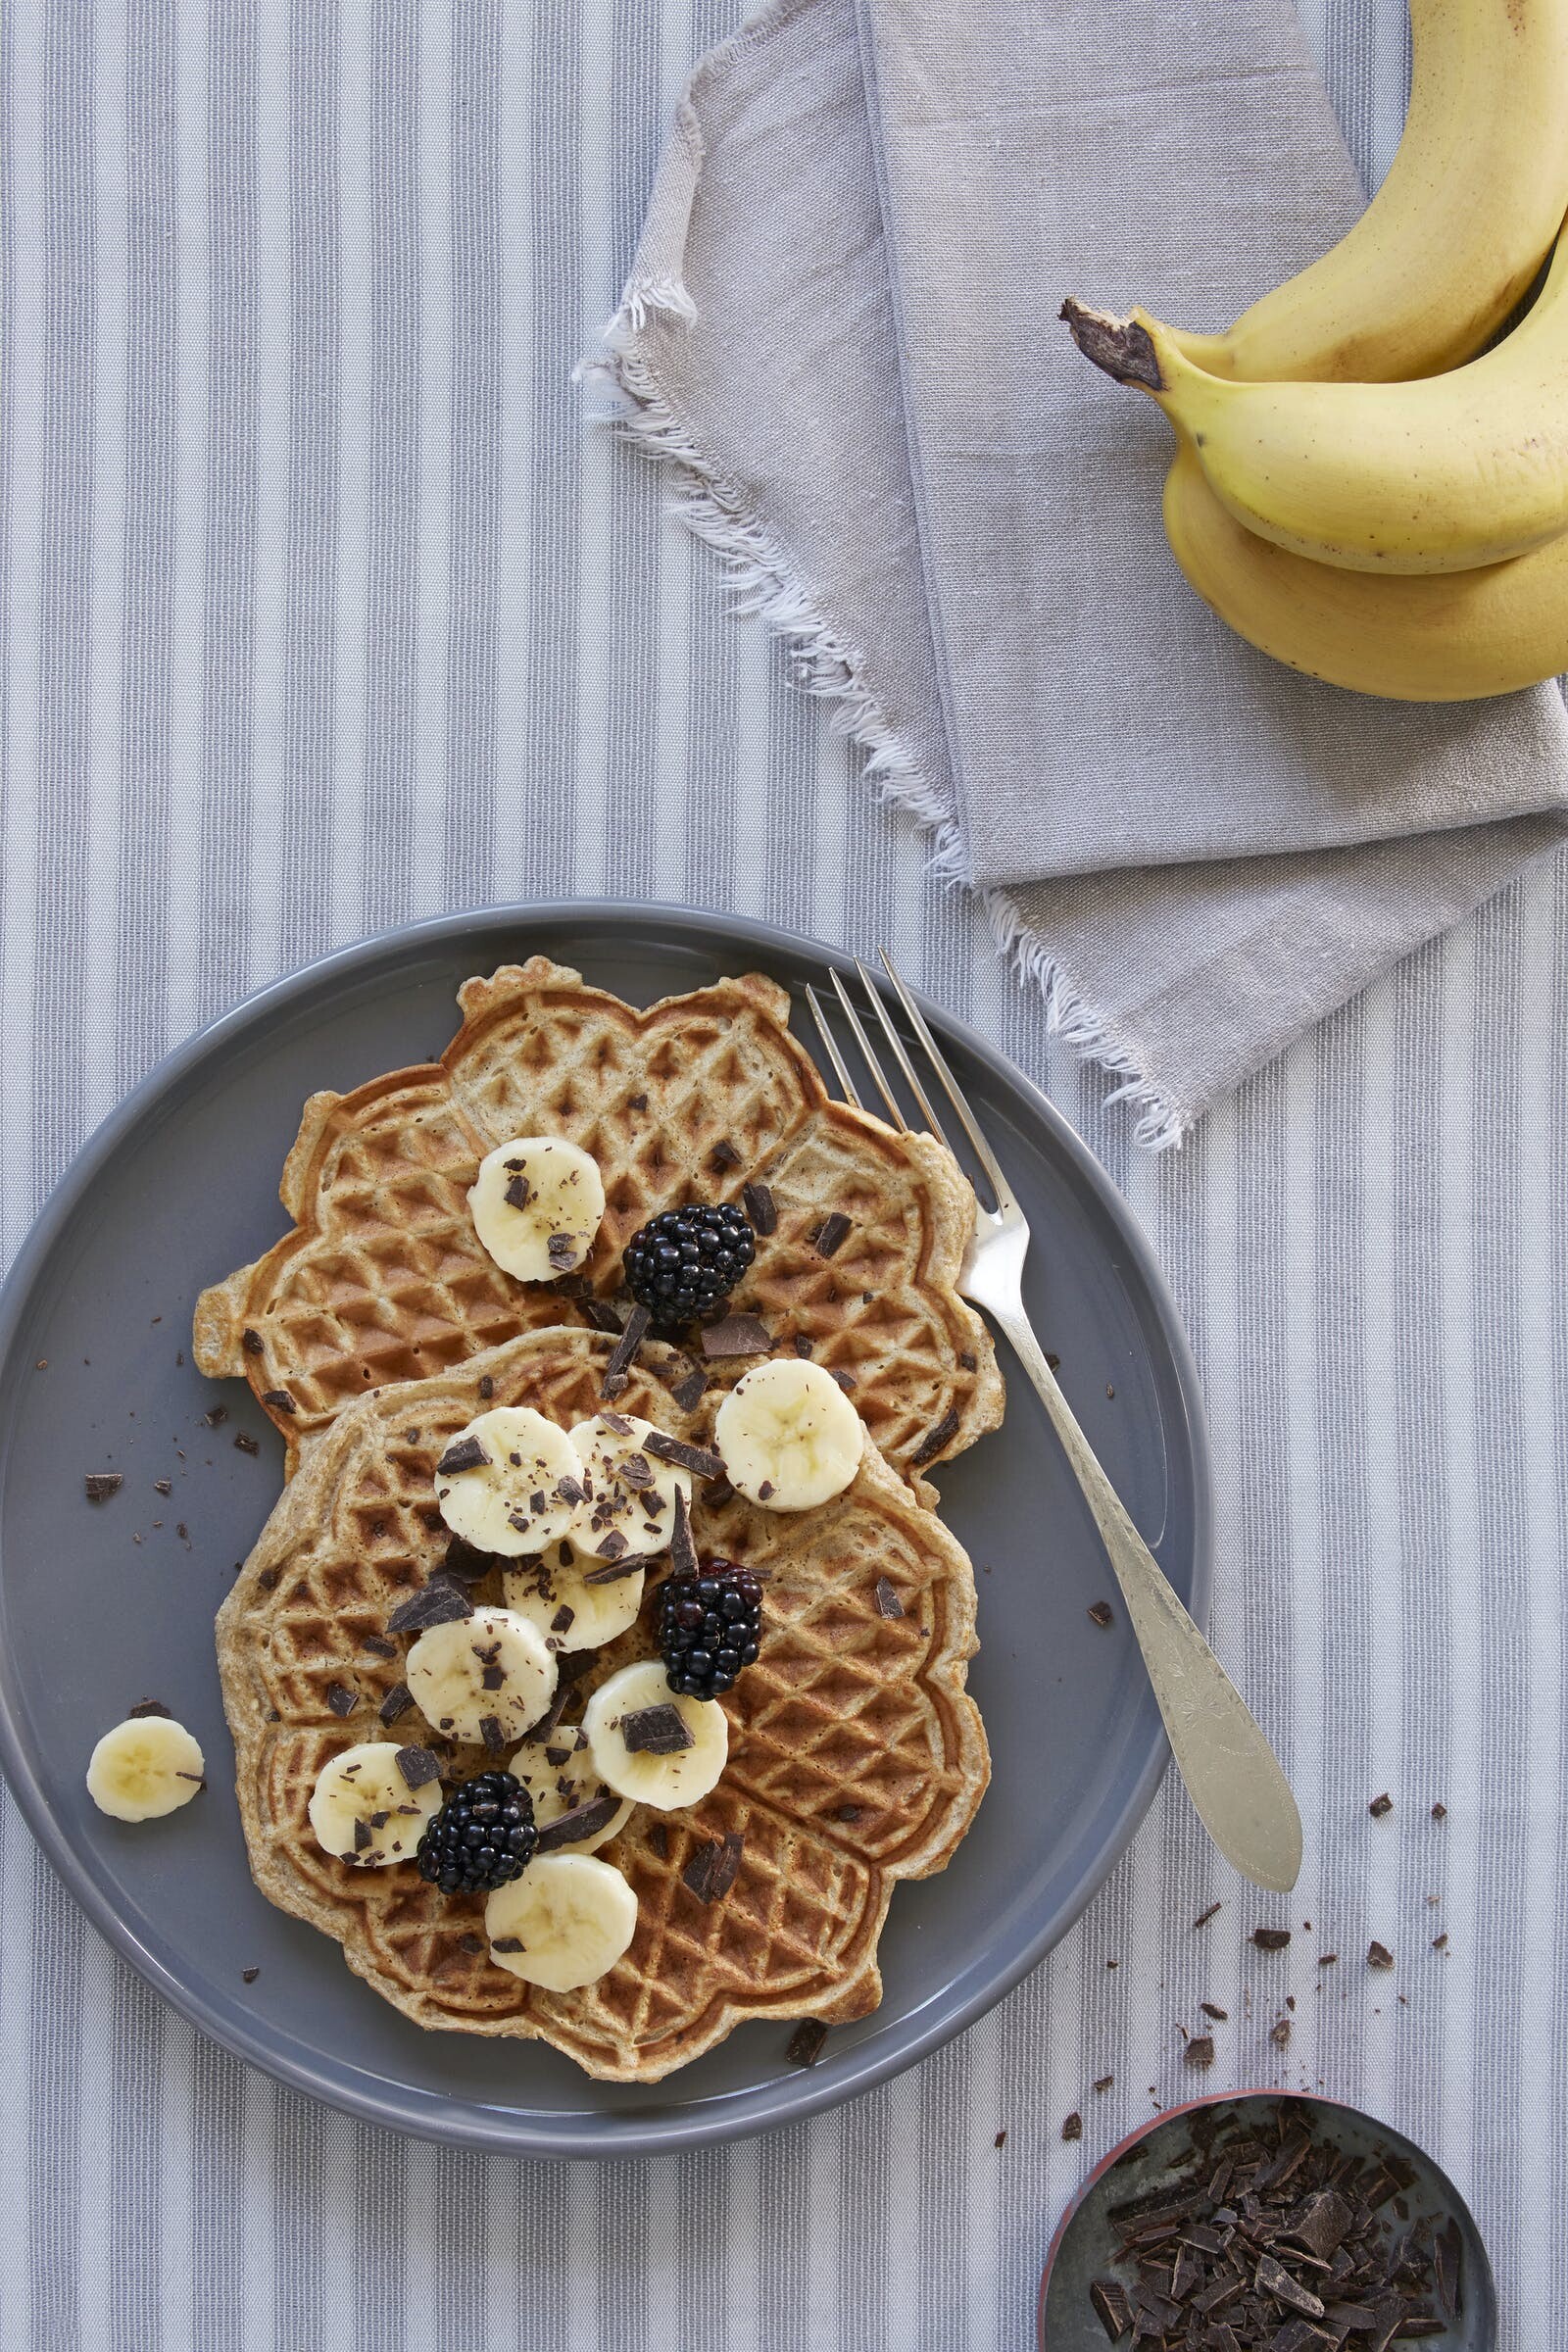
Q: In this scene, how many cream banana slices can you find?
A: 11